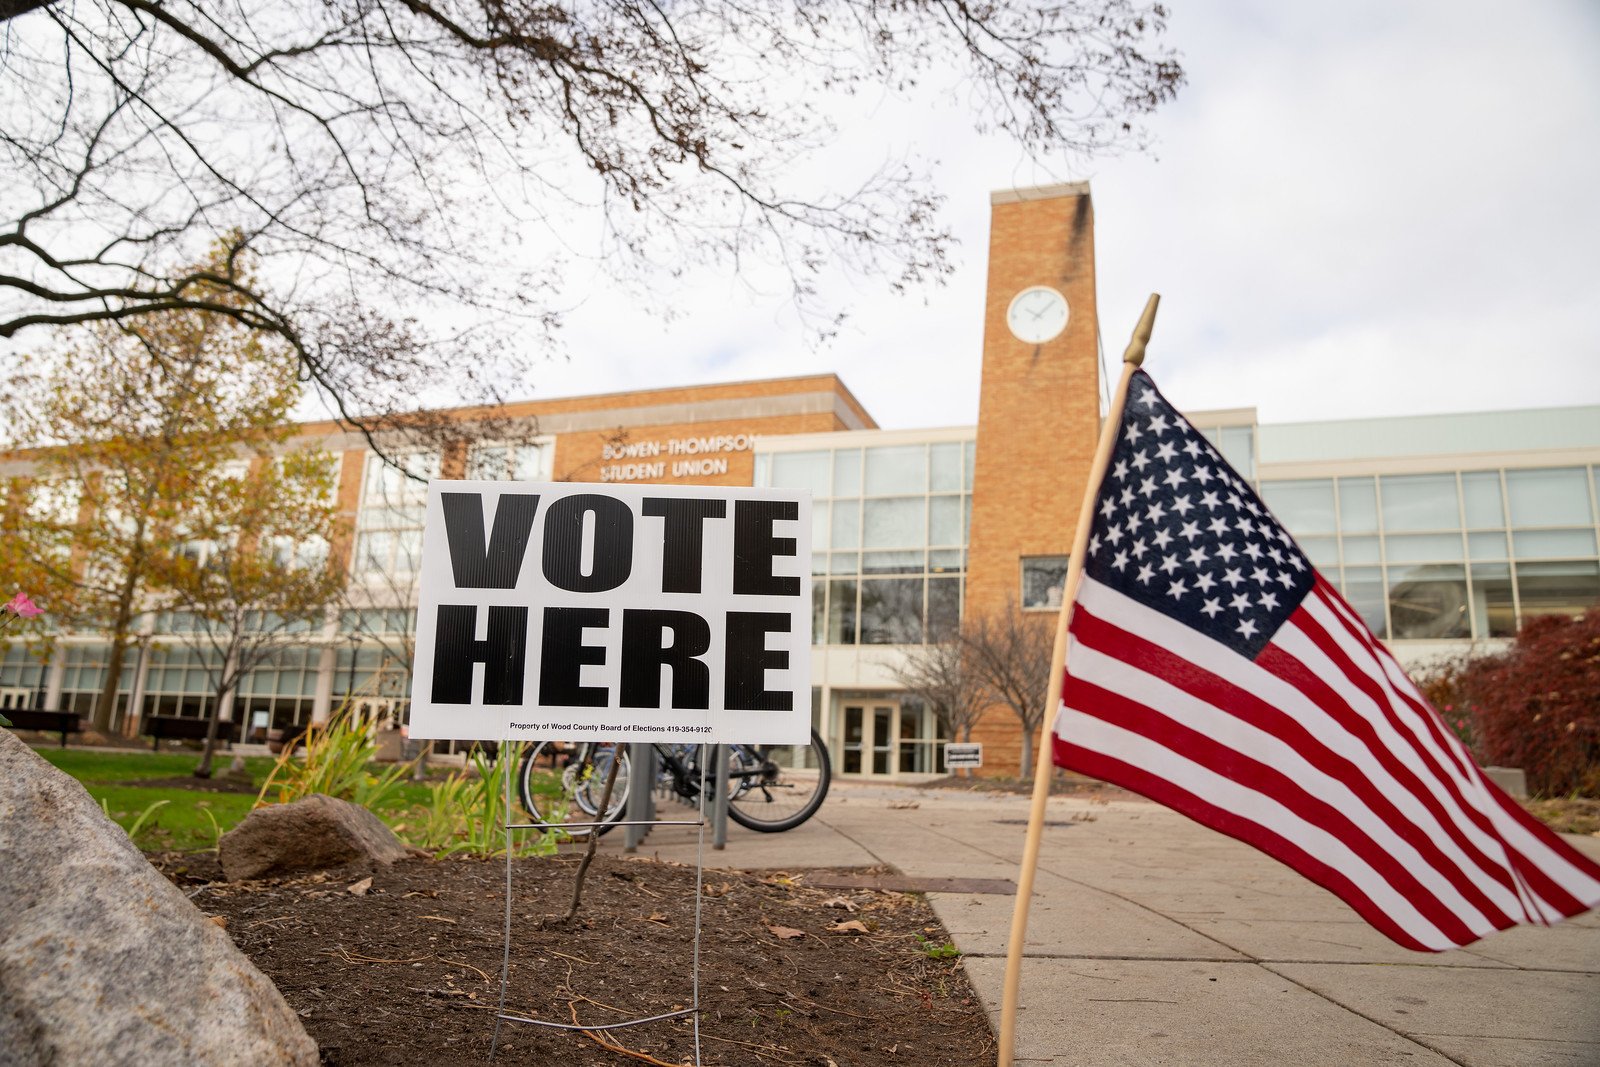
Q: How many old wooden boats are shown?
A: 0